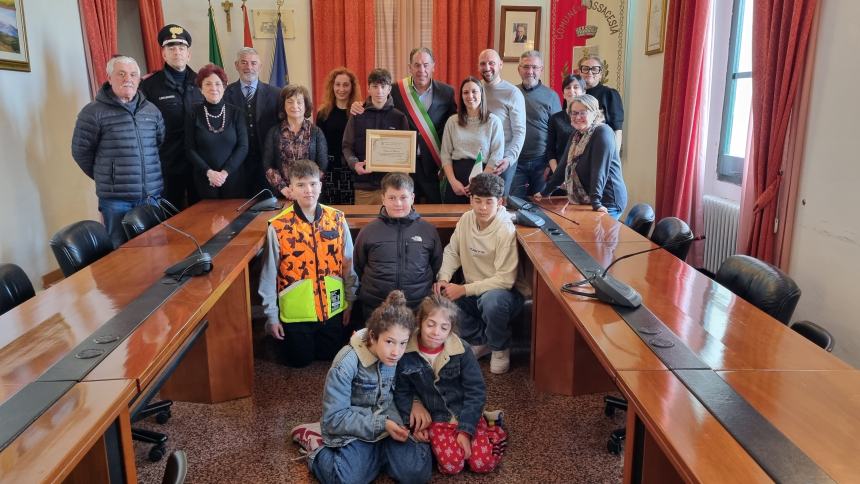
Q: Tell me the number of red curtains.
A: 6